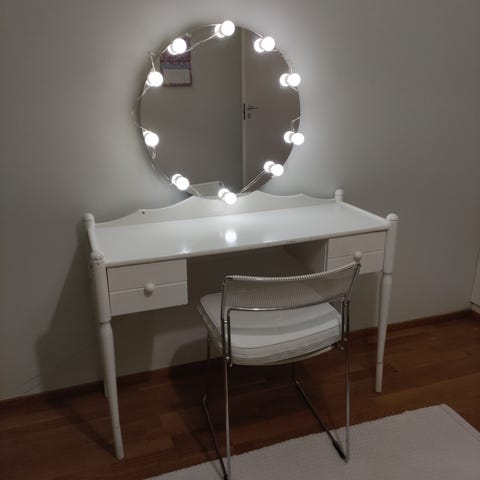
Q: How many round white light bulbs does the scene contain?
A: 10